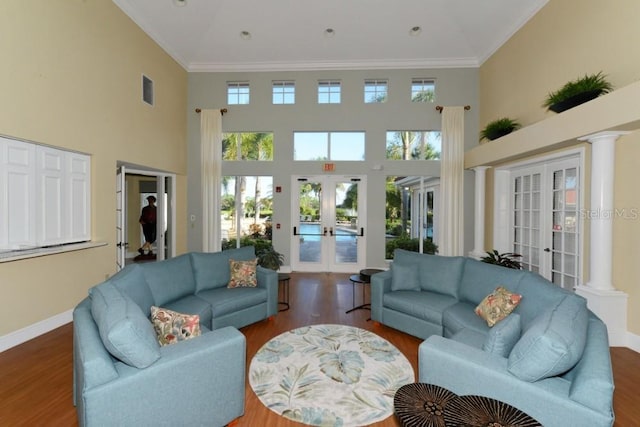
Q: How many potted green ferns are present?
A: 2